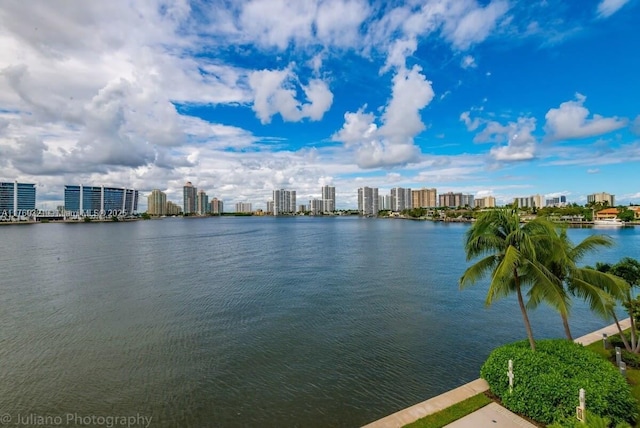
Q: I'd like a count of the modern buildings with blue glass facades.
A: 2